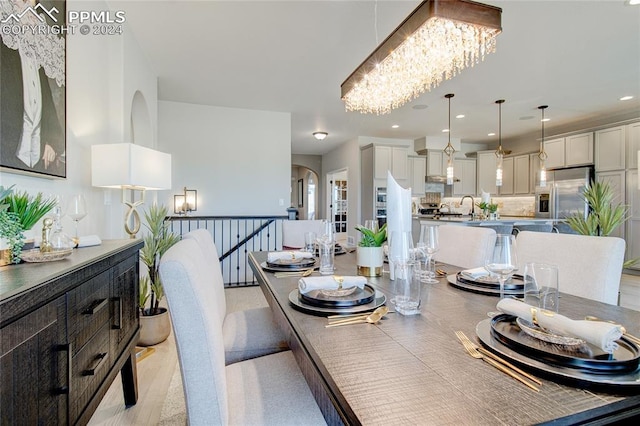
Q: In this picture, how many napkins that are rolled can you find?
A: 4